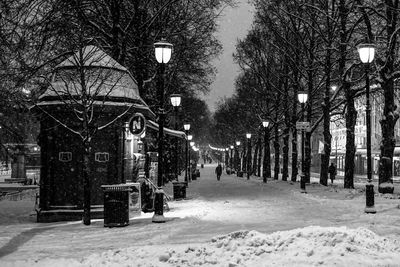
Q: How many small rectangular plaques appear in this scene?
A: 2